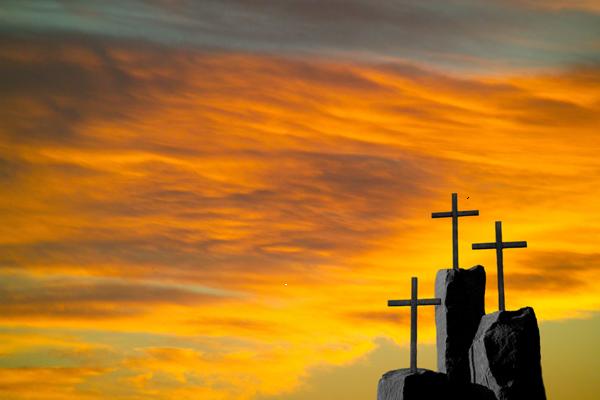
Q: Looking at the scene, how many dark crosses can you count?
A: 3